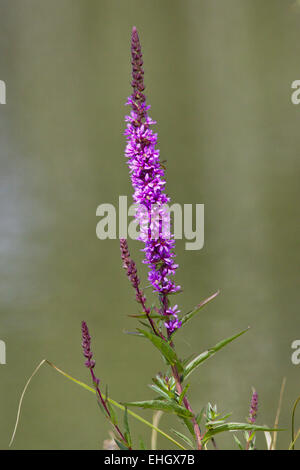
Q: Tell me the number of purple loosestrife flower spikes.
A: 4